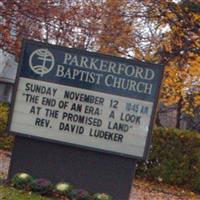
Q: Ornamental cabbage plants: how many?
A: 5